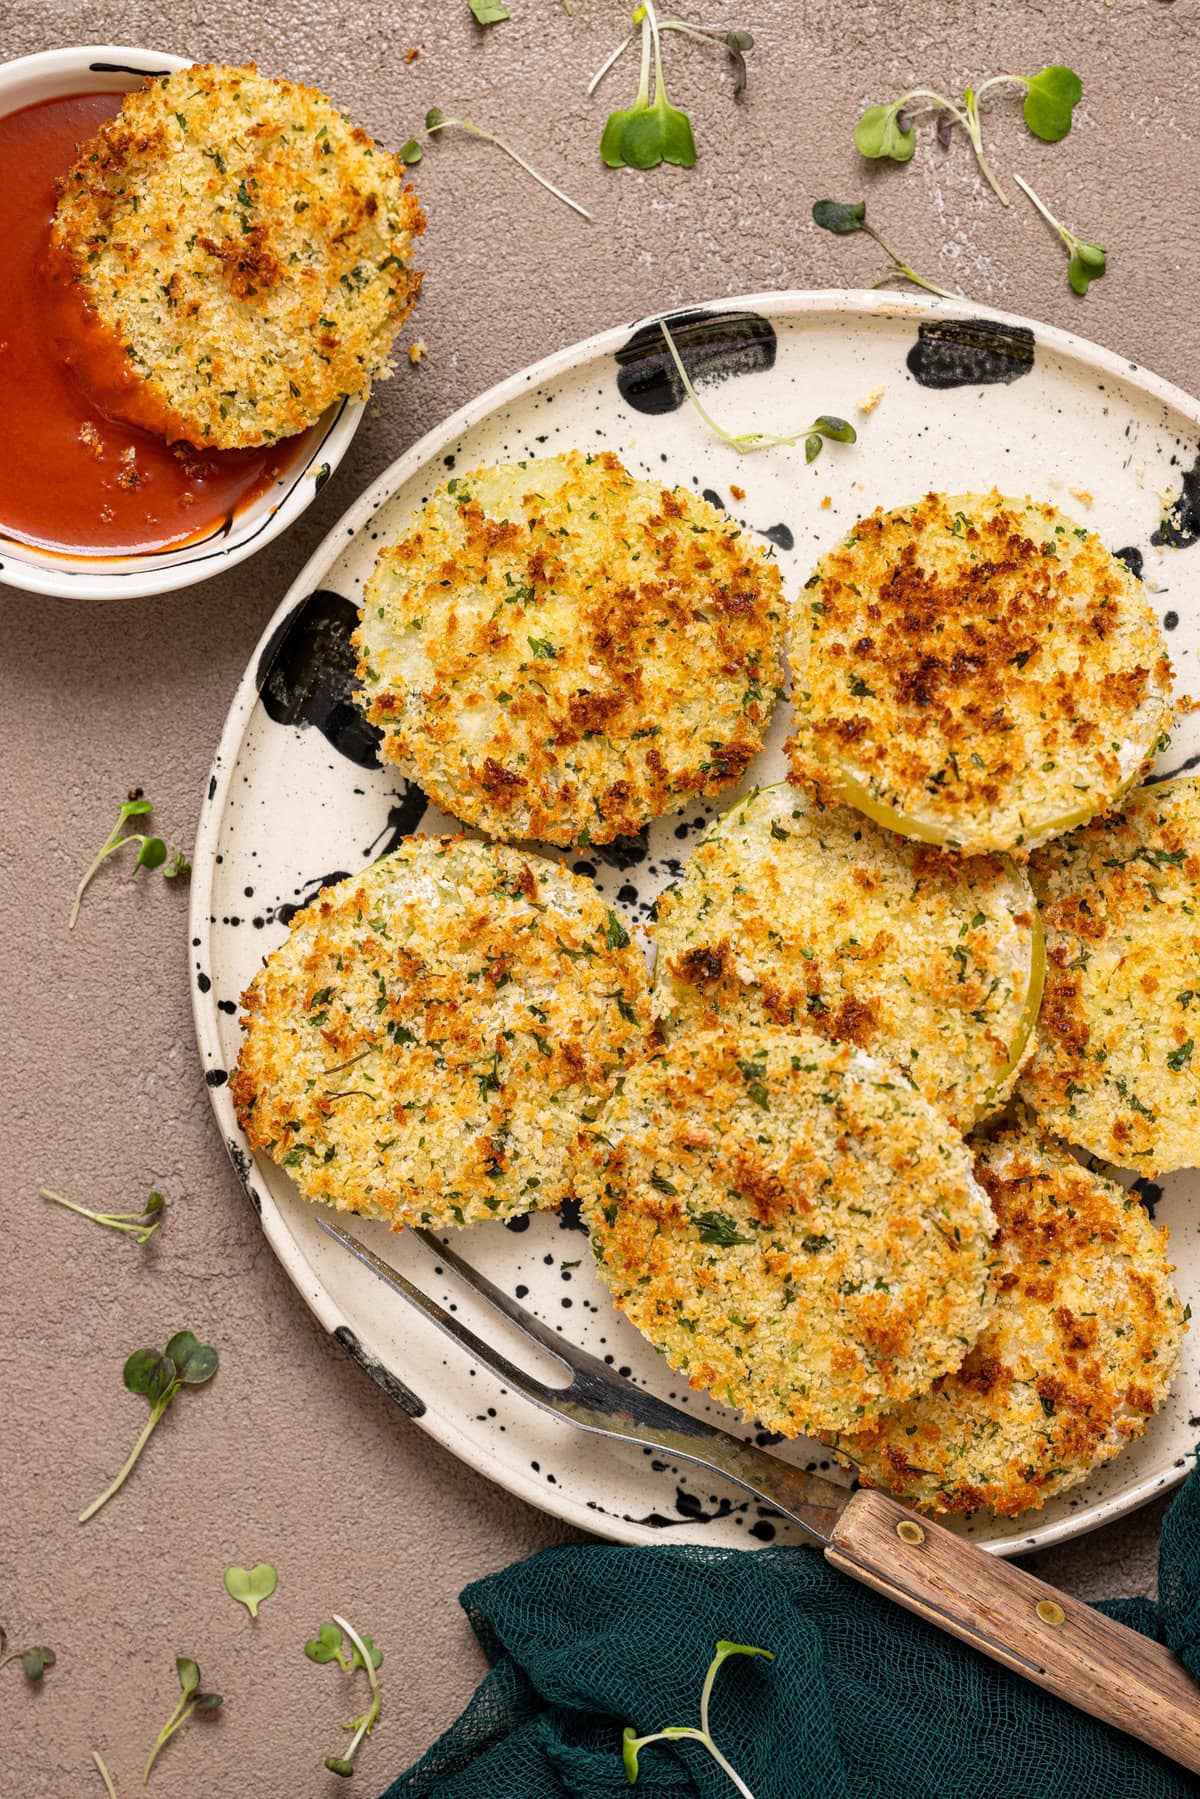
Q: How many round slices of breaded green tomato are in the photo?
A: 8